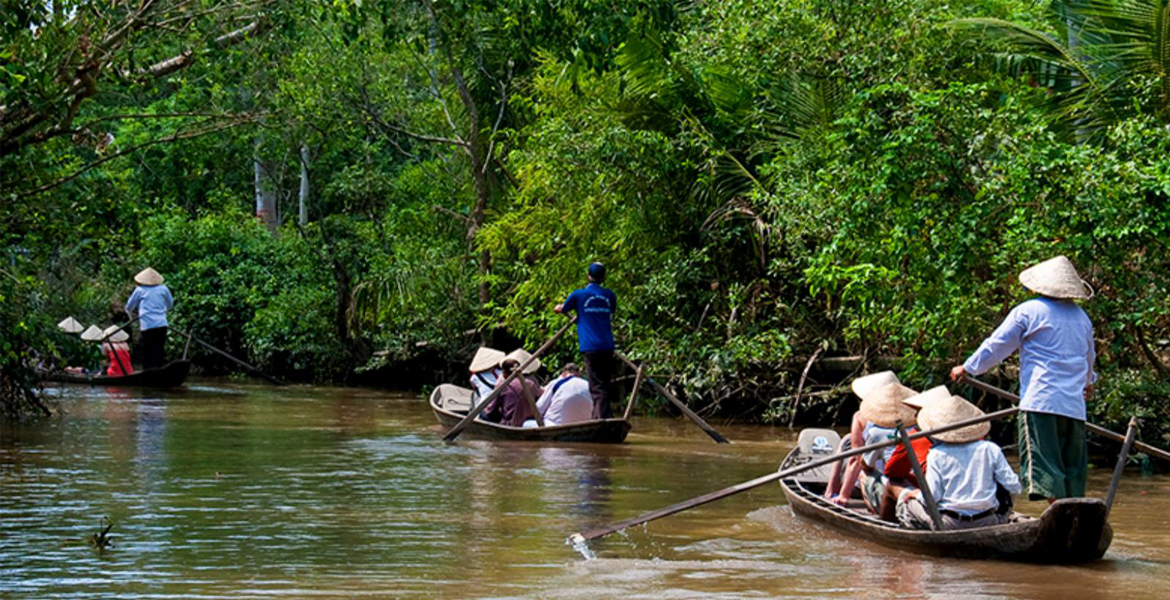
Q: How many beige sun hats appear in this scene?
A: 11